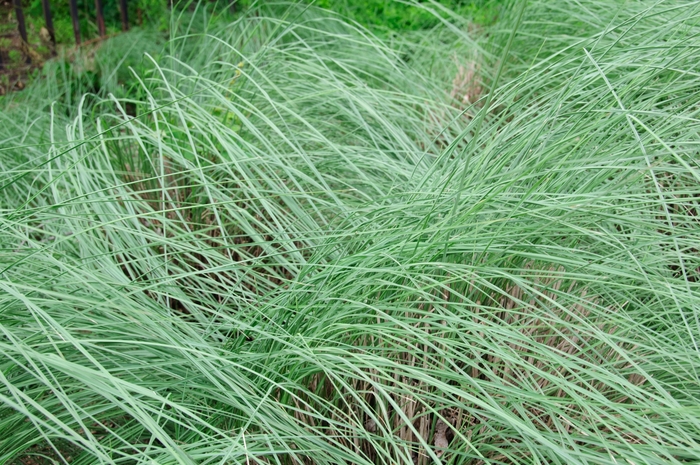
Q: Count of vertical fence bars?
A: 5